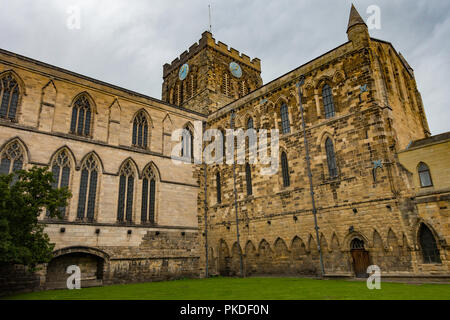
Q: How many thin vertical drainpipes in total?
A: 3